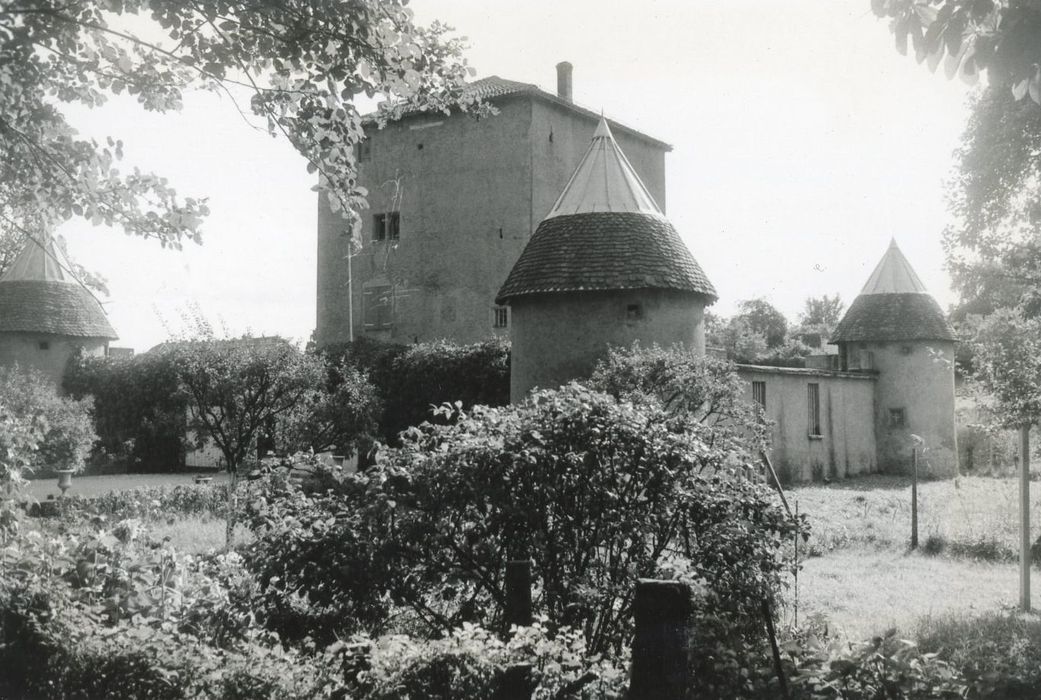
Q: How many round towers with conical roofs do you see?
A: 3